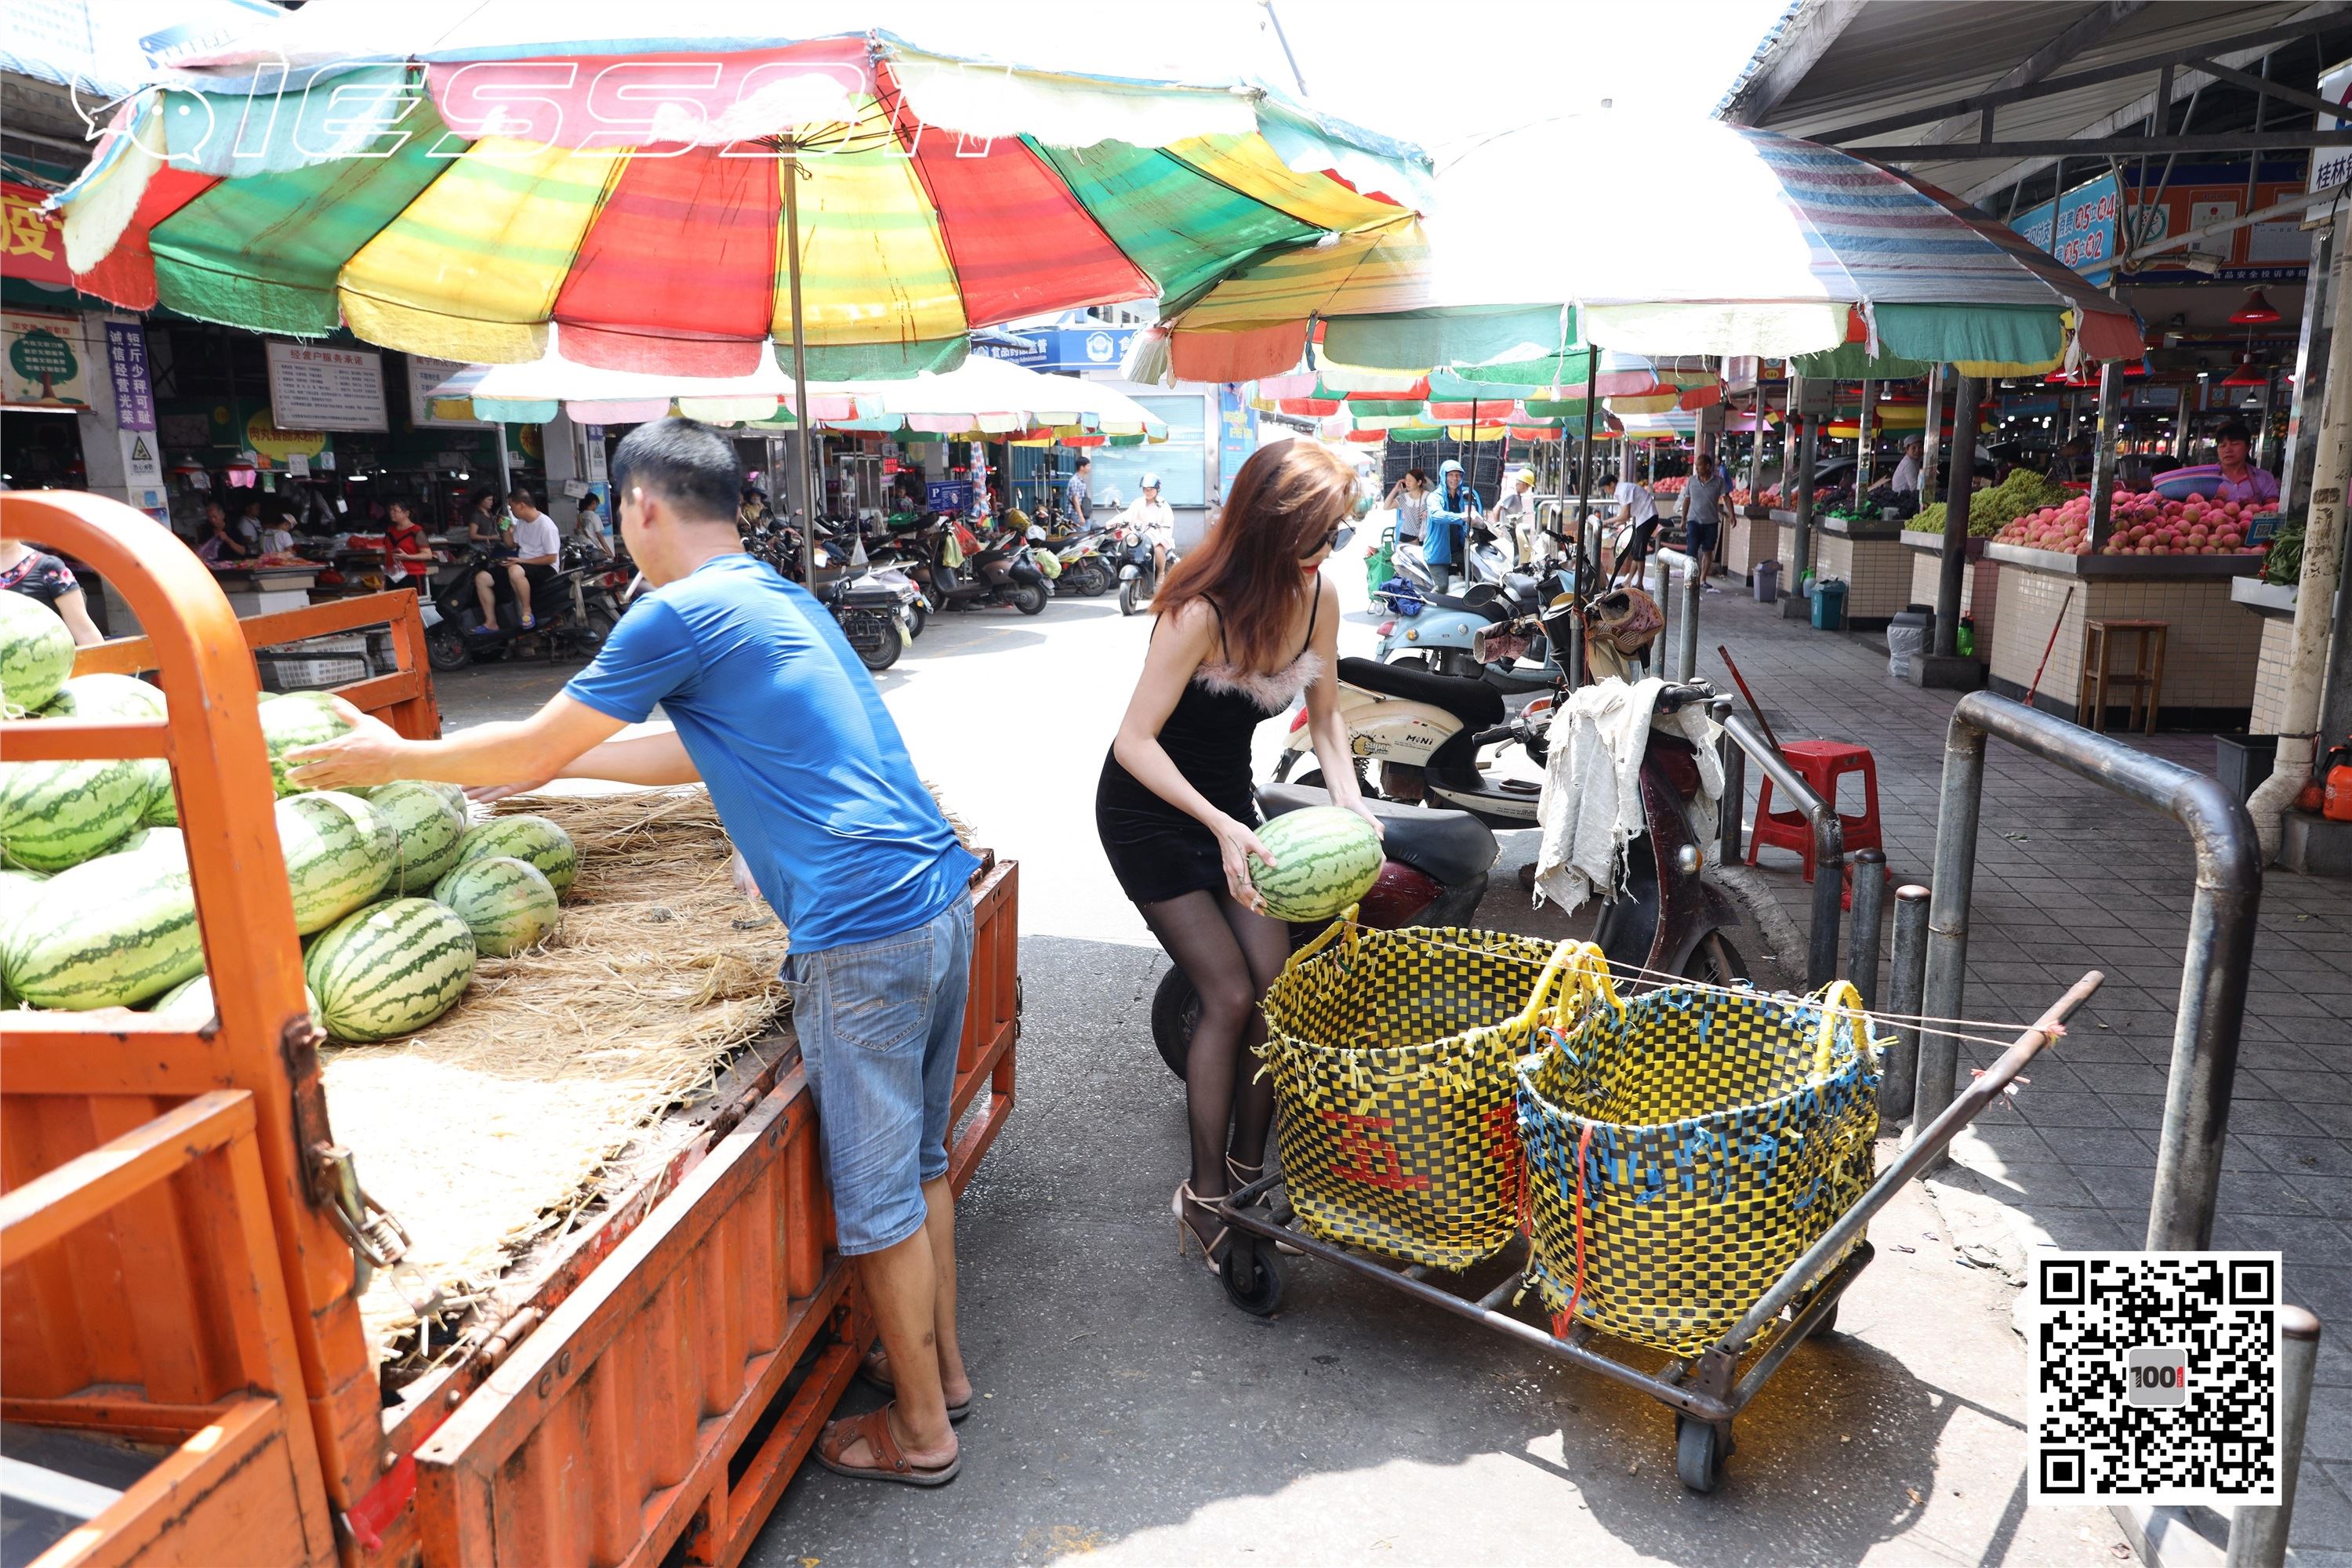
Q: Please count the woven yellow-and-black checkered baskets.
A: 2